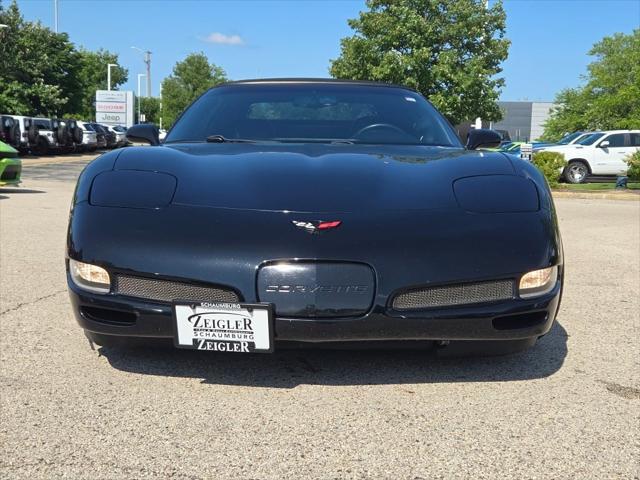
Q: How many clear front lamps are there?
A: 2